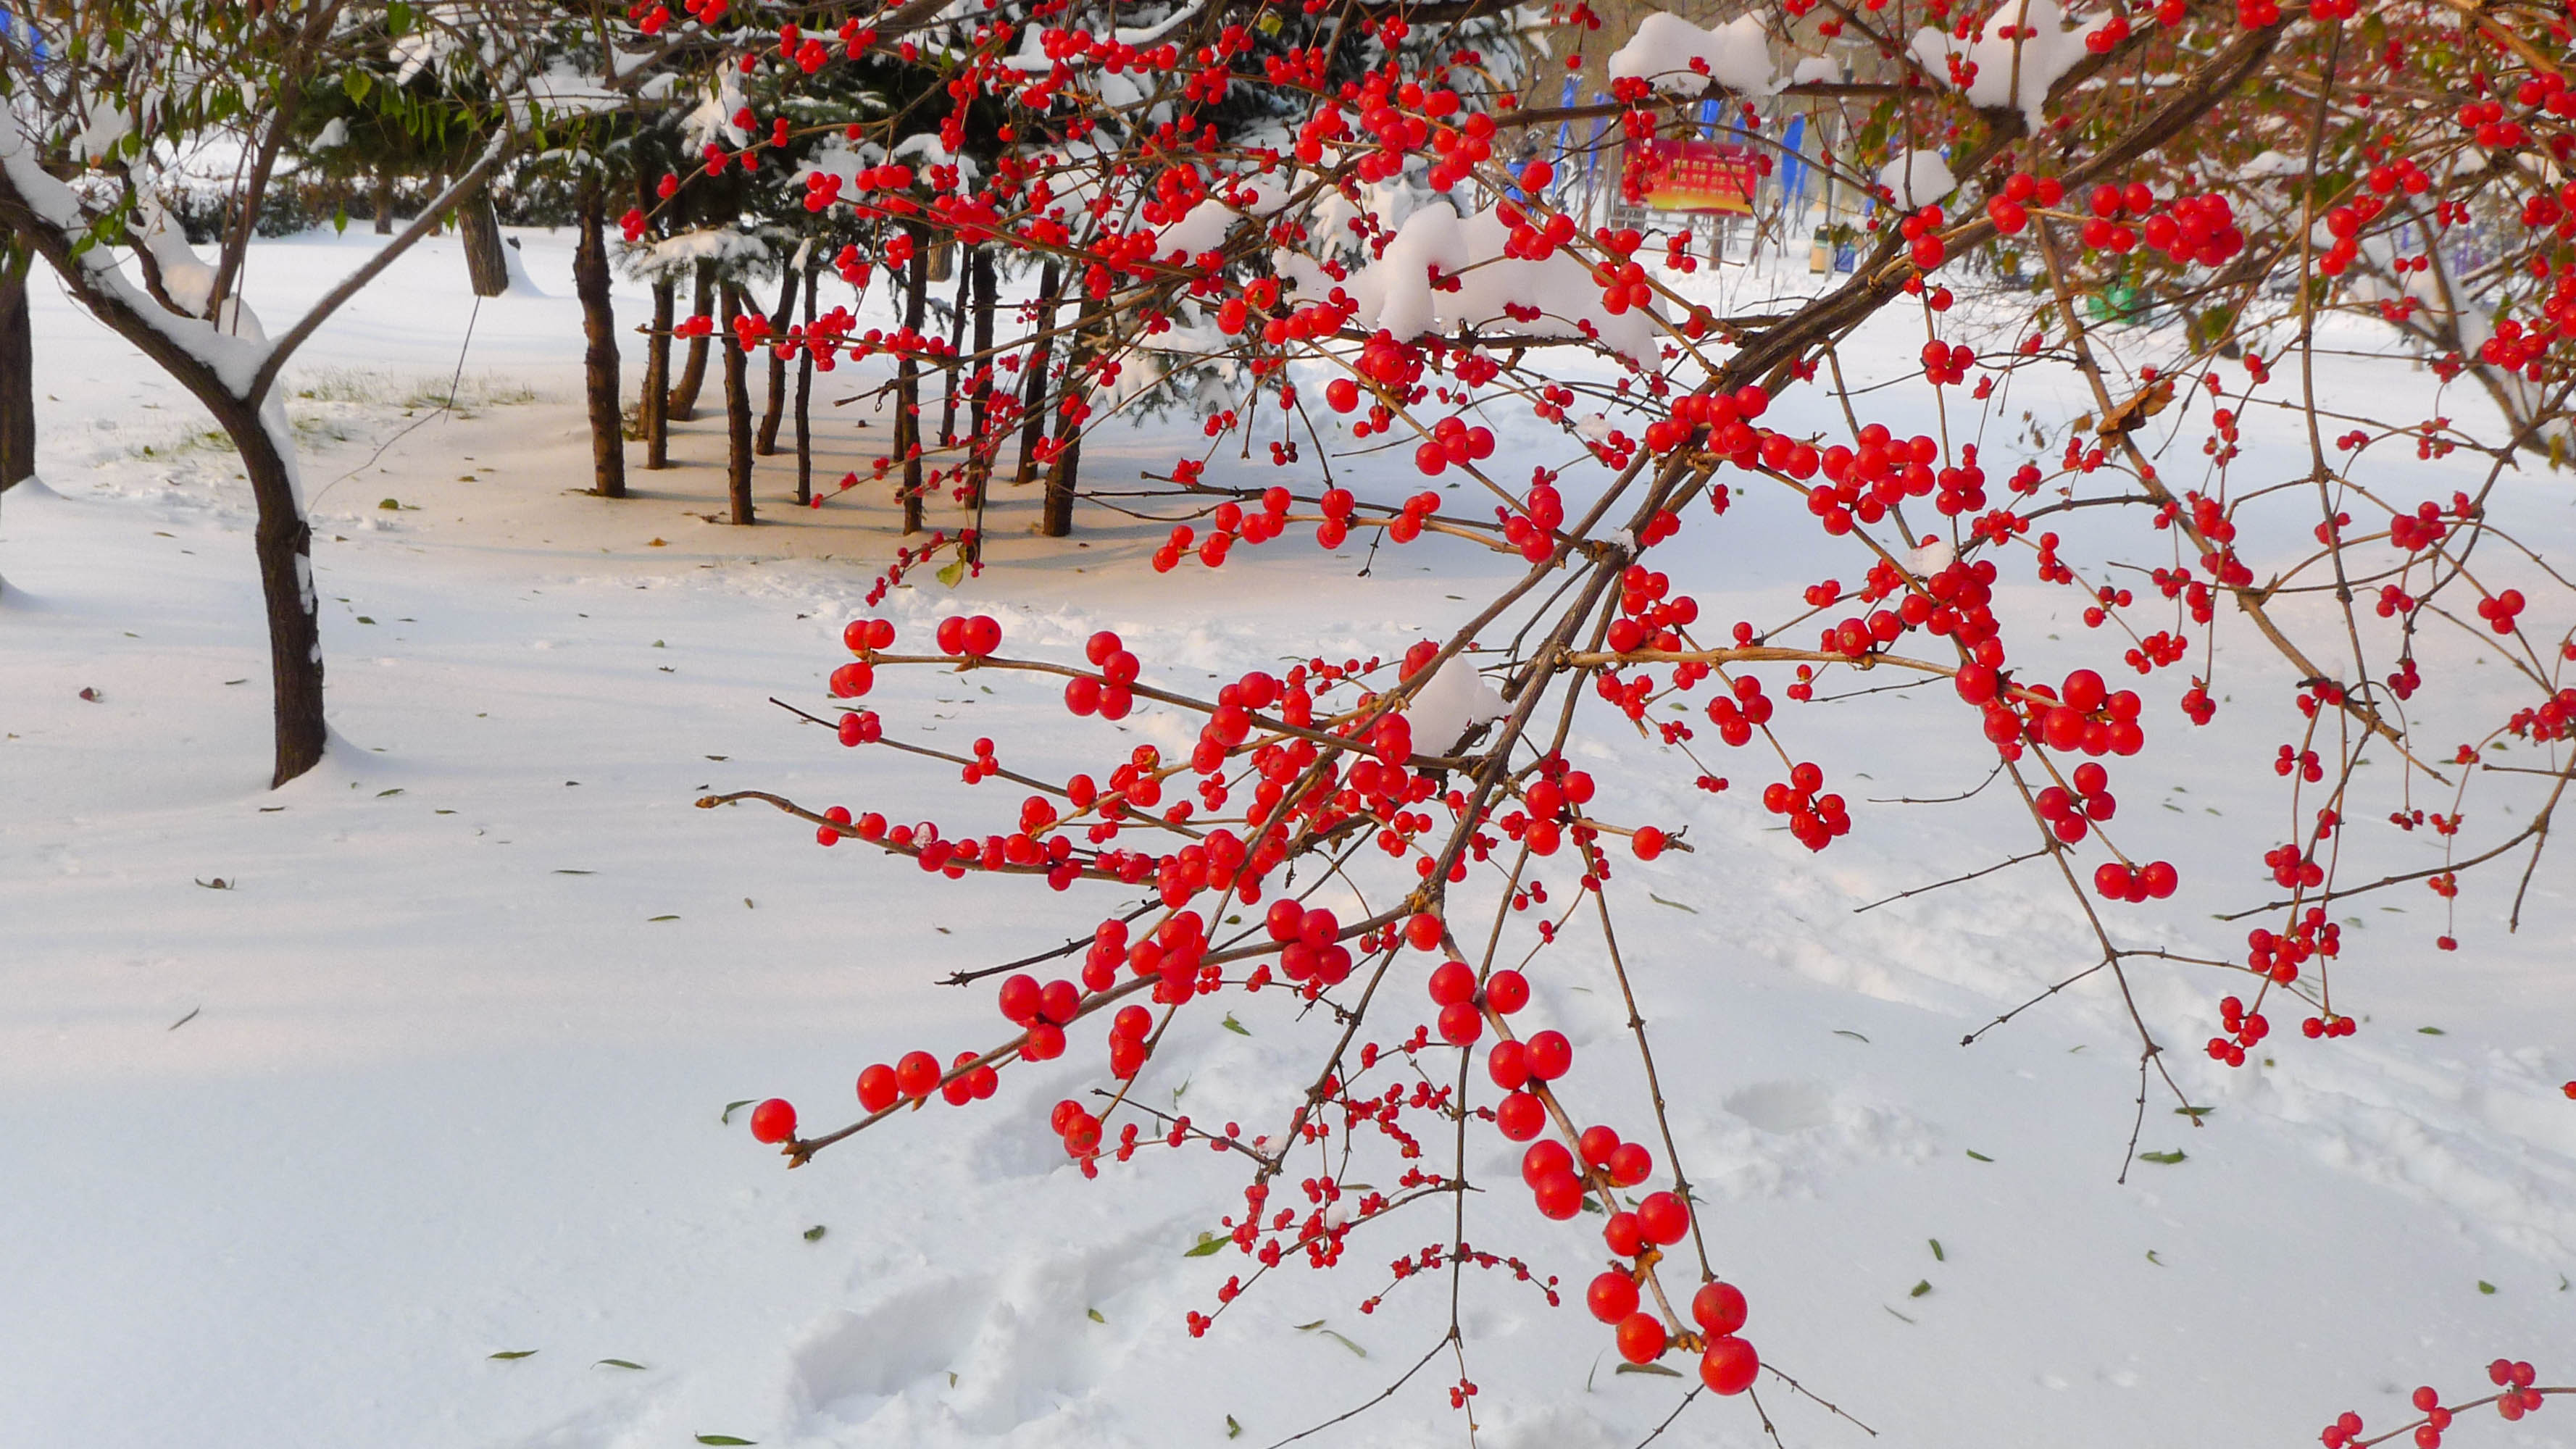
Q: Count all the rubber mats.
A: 0